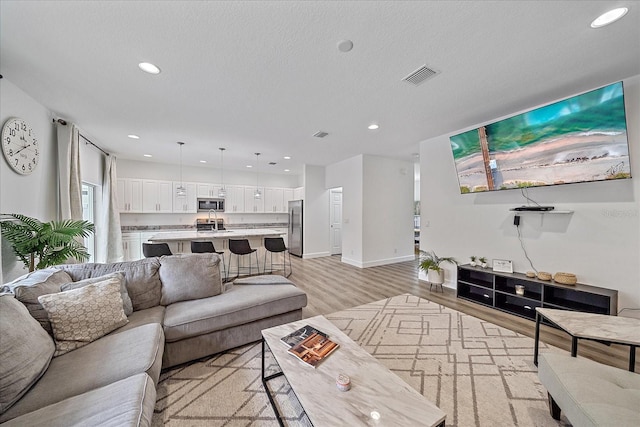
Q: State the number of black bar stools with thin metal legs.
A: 4